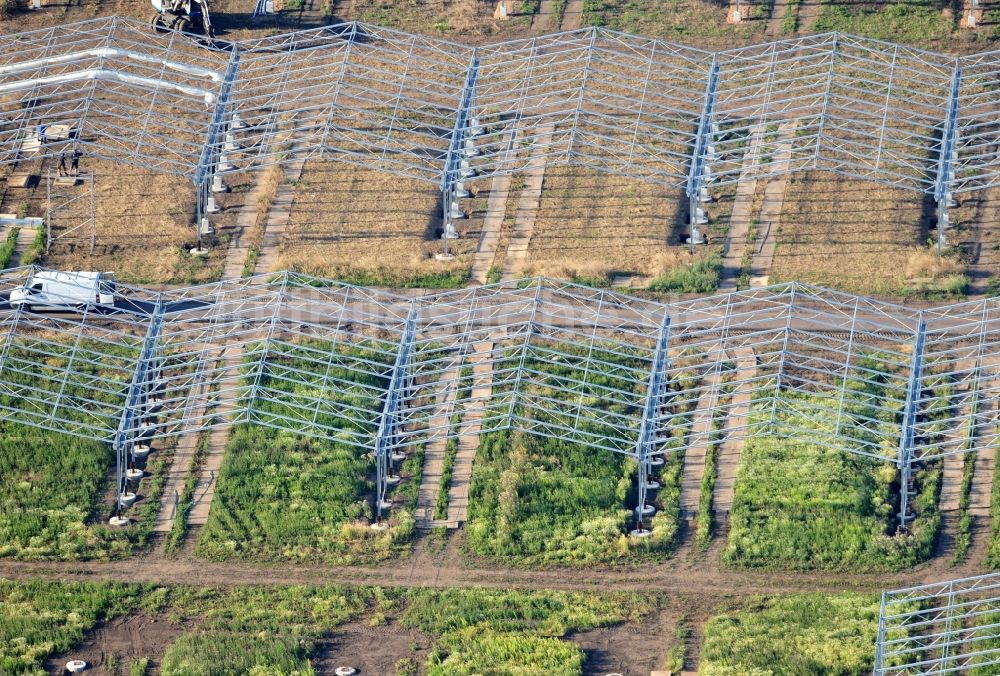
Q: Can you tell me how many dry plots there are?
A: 4